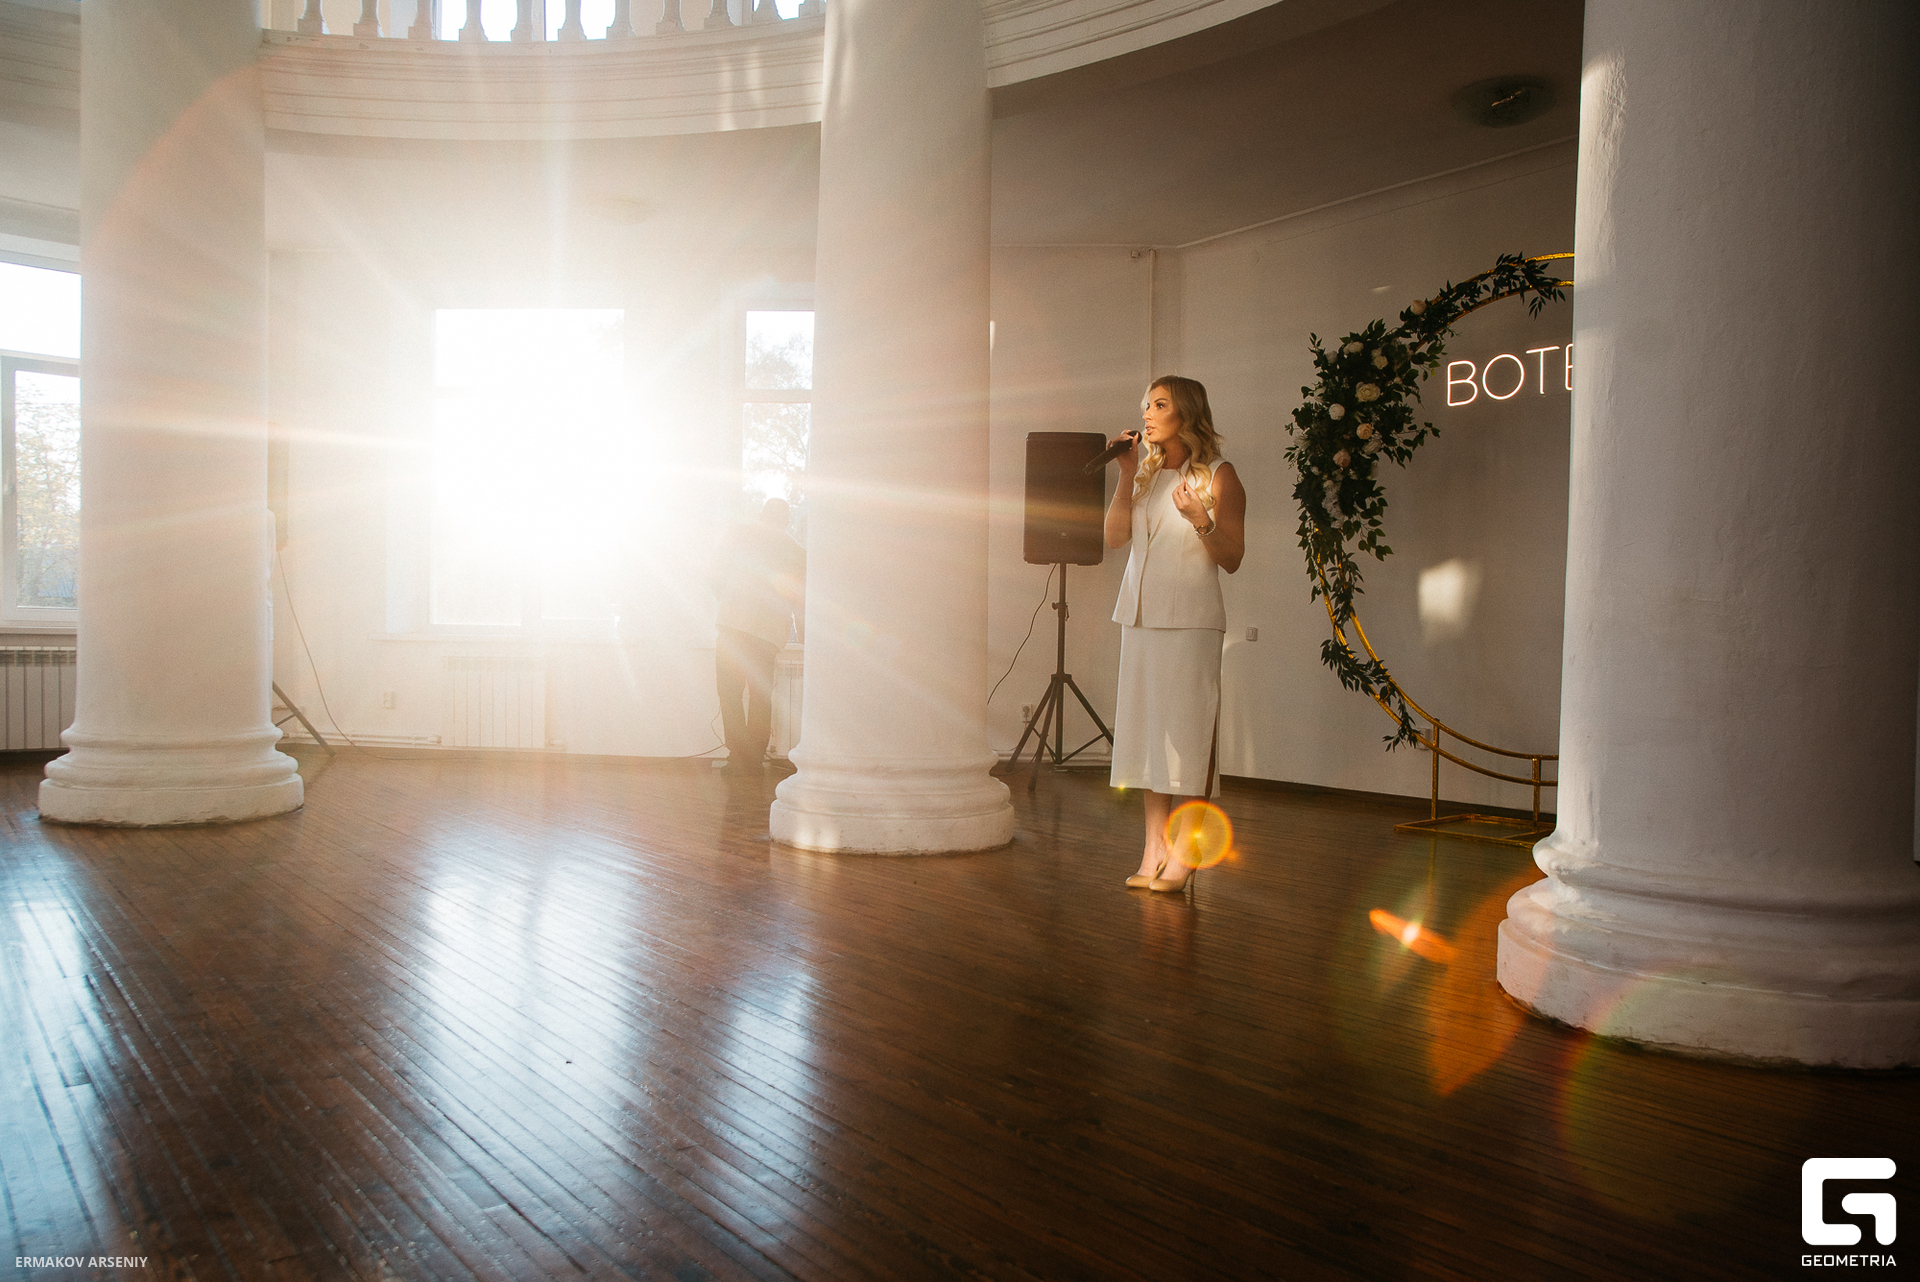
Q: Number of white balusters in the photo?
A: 11